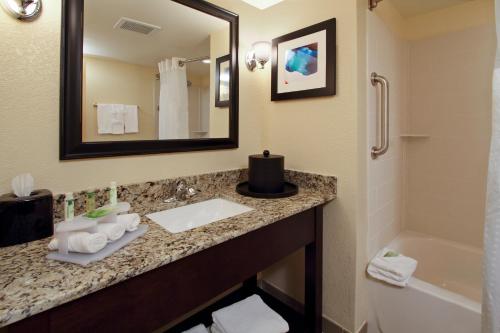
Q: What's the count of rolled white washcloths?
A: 3